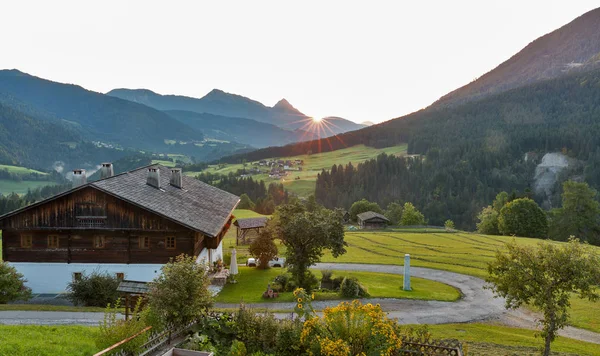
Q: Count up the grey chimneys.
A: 4